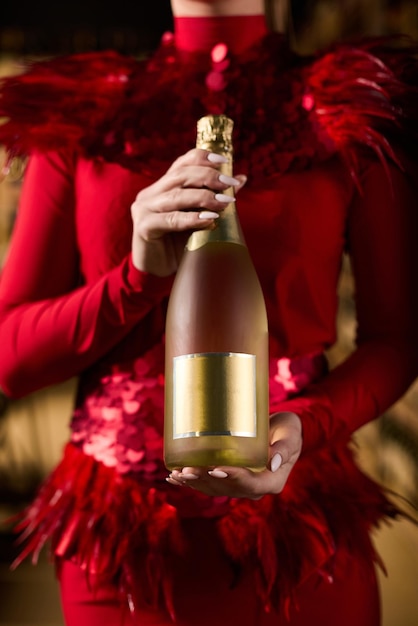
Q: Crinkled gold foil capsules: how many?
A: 1